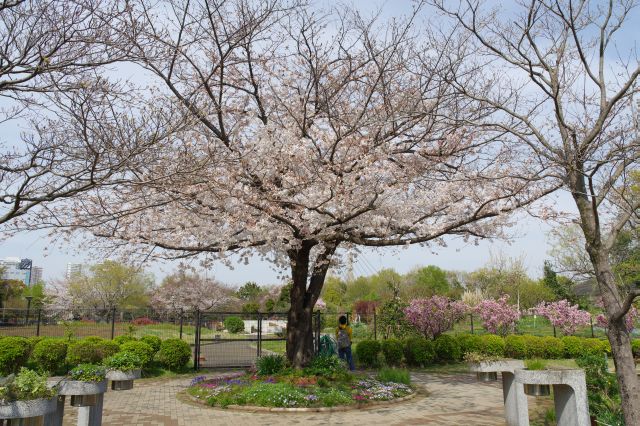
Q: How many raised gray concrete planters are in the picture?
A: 5